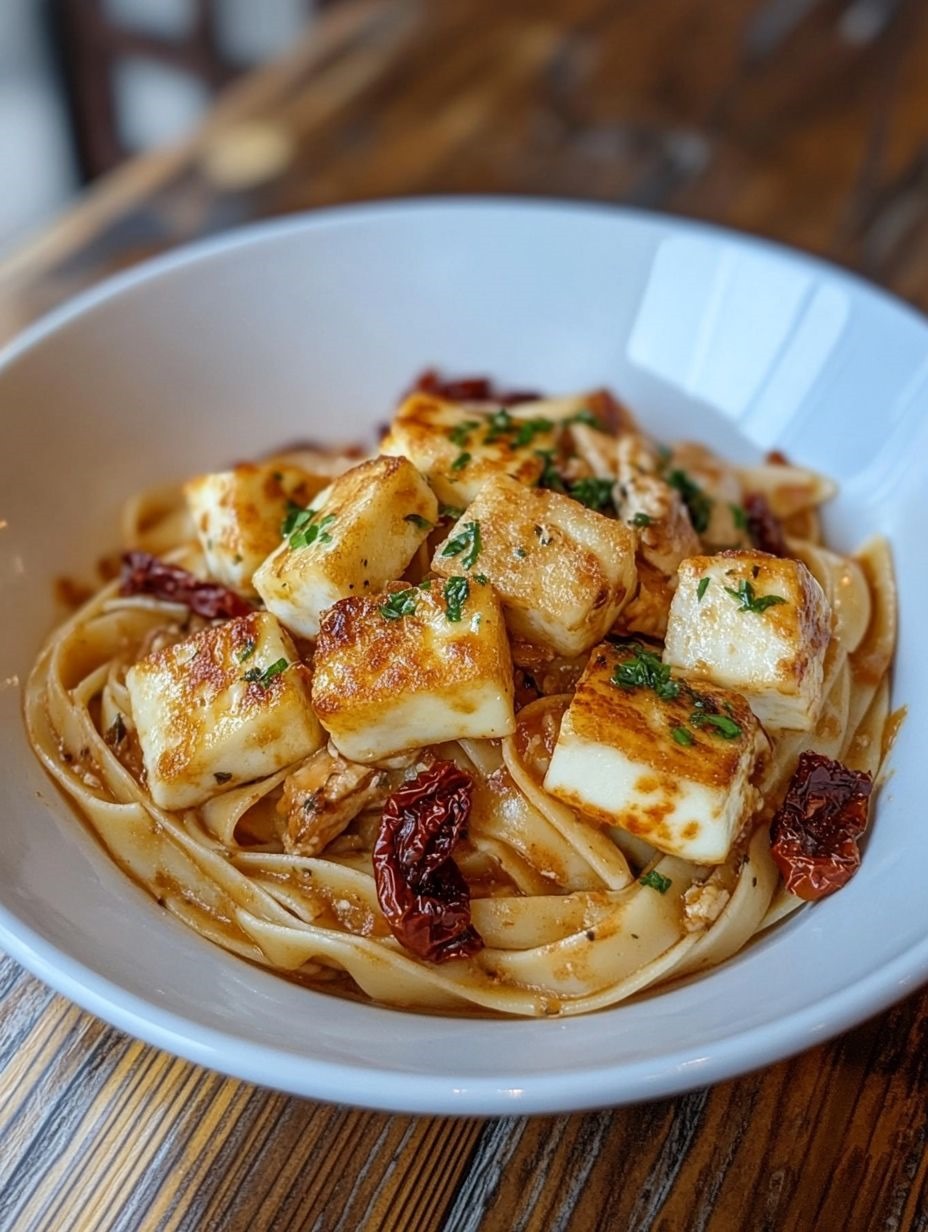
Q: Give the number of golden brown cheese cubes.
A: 8